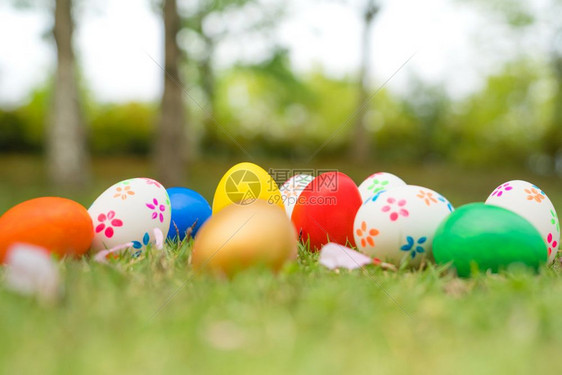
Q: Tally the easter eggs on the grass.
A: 11